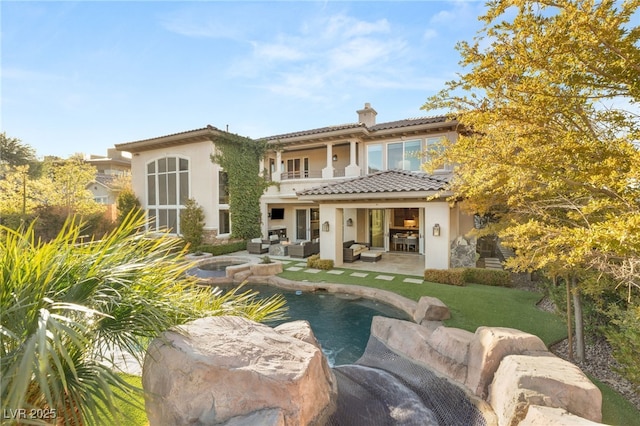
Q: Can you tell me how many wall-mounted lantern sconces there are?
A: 4